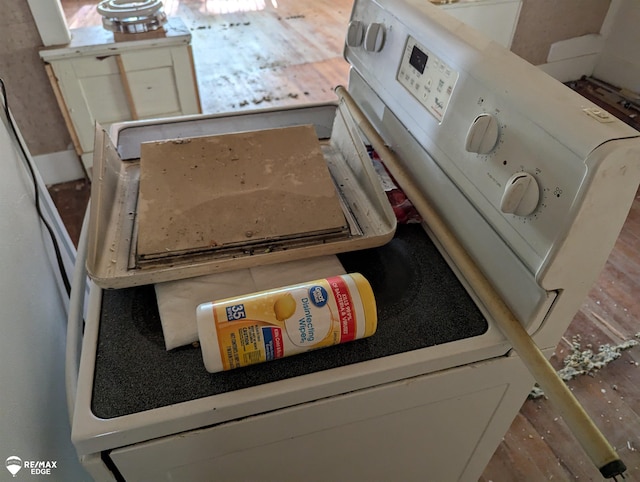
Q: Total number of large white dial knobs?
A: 4